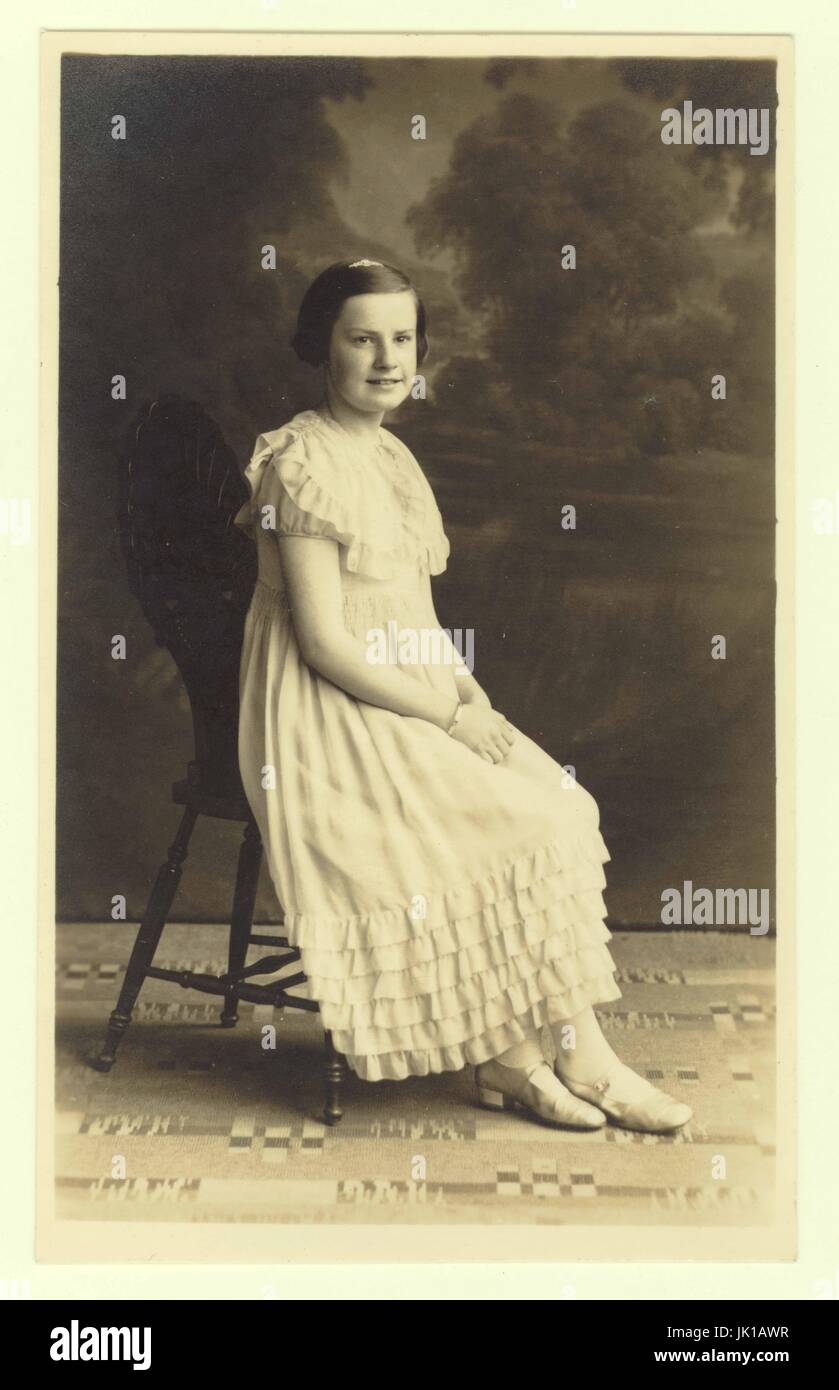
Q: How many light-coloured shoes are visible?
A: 2